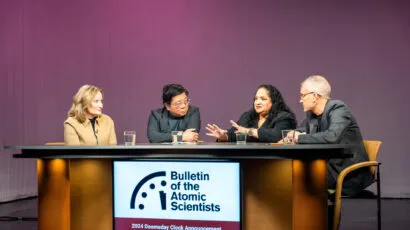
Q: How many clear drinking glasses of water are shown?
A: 4